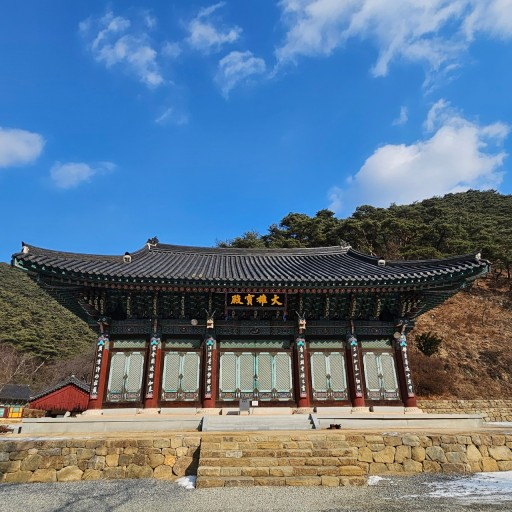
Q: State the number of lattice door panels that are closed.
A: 12